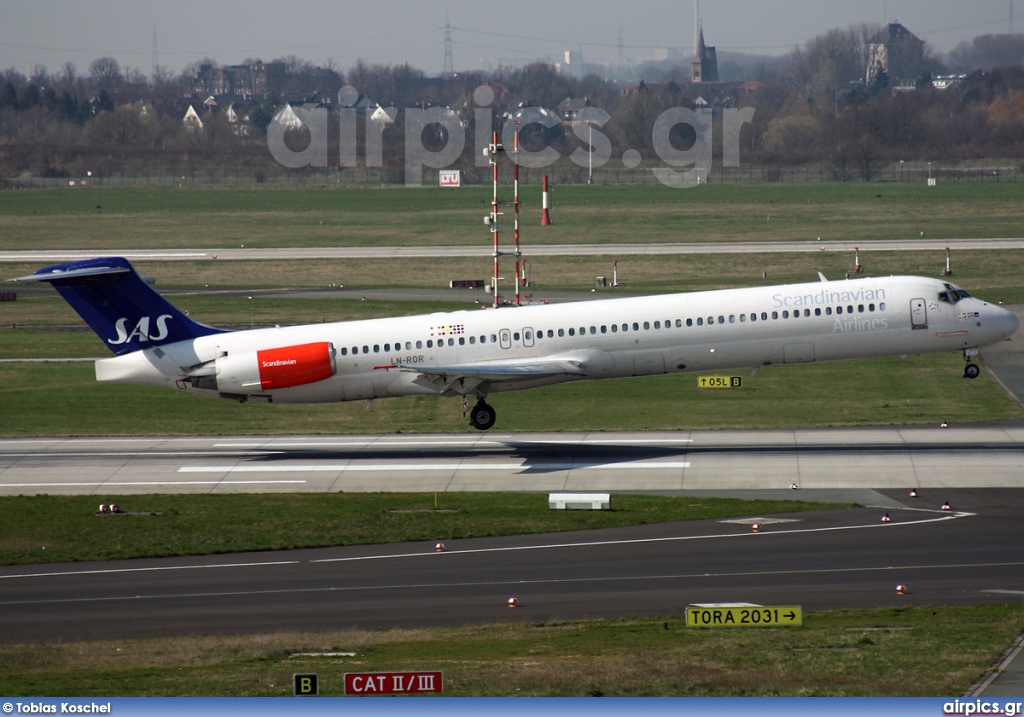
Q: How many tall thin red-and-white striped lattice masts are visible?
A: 2